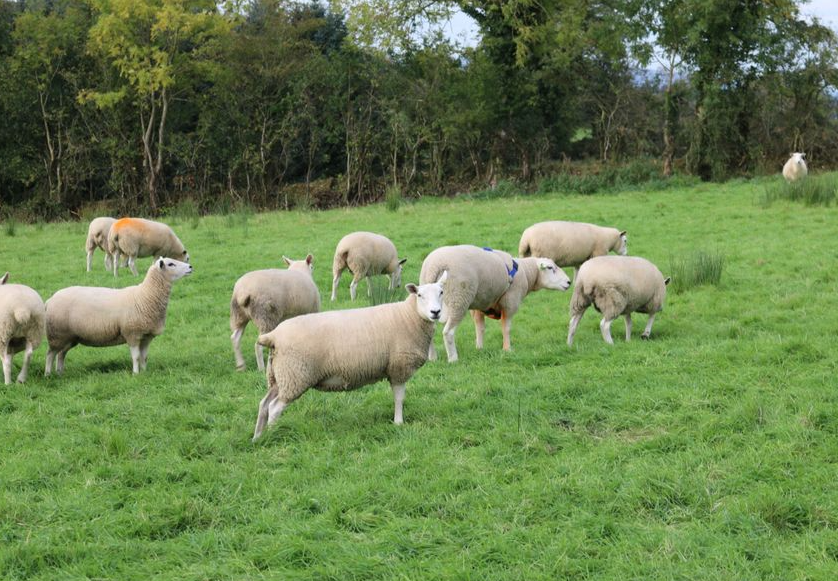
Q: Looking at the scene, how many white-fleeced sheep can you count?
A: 11